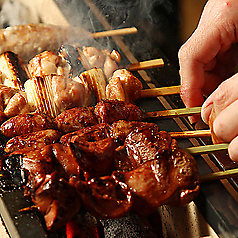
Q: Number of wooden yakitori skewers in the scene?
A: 7